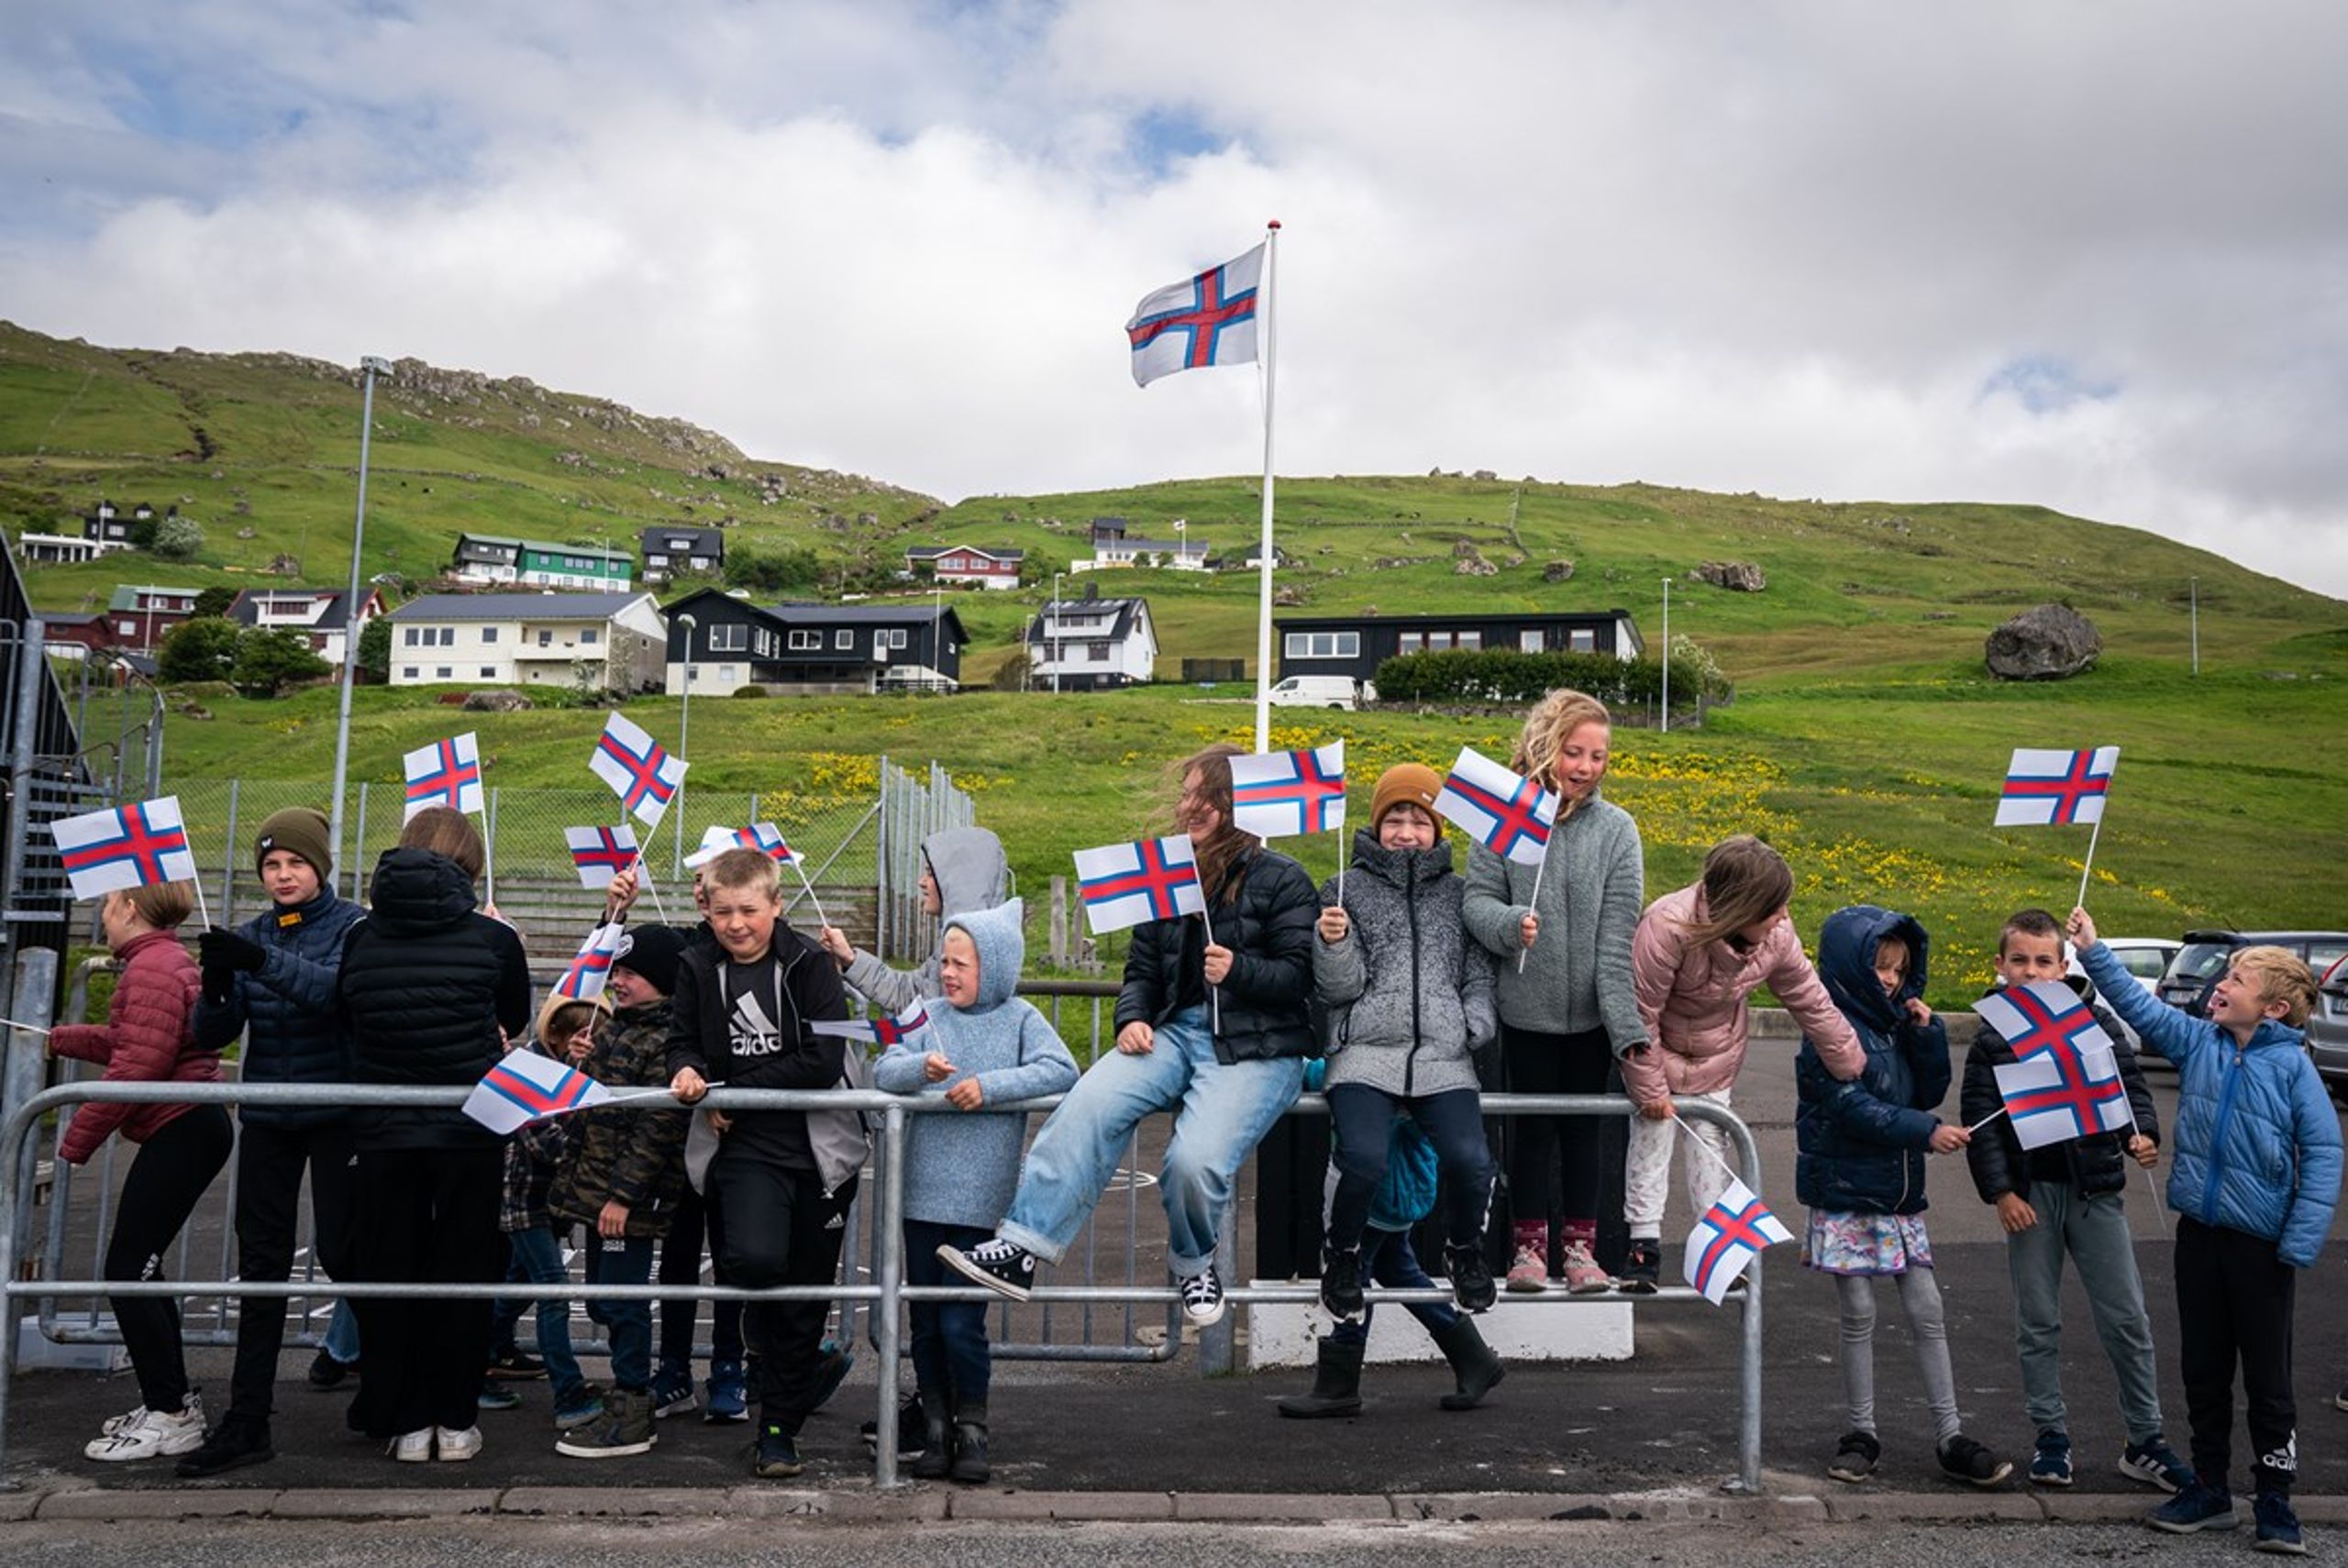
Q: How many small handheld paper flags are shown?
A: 15